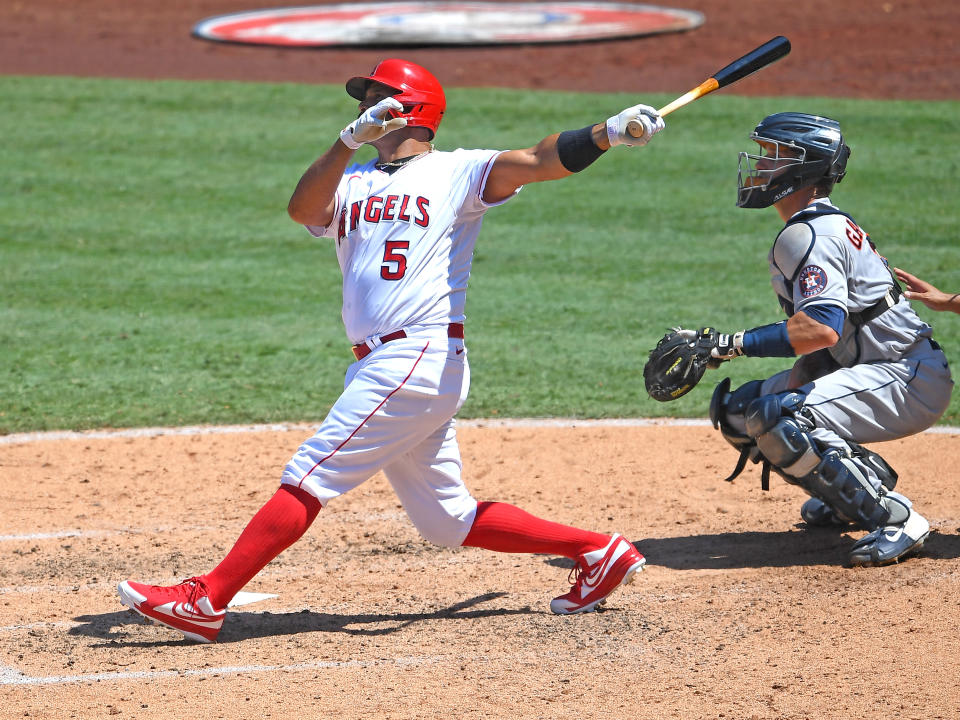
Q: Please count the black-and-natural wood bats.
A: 1